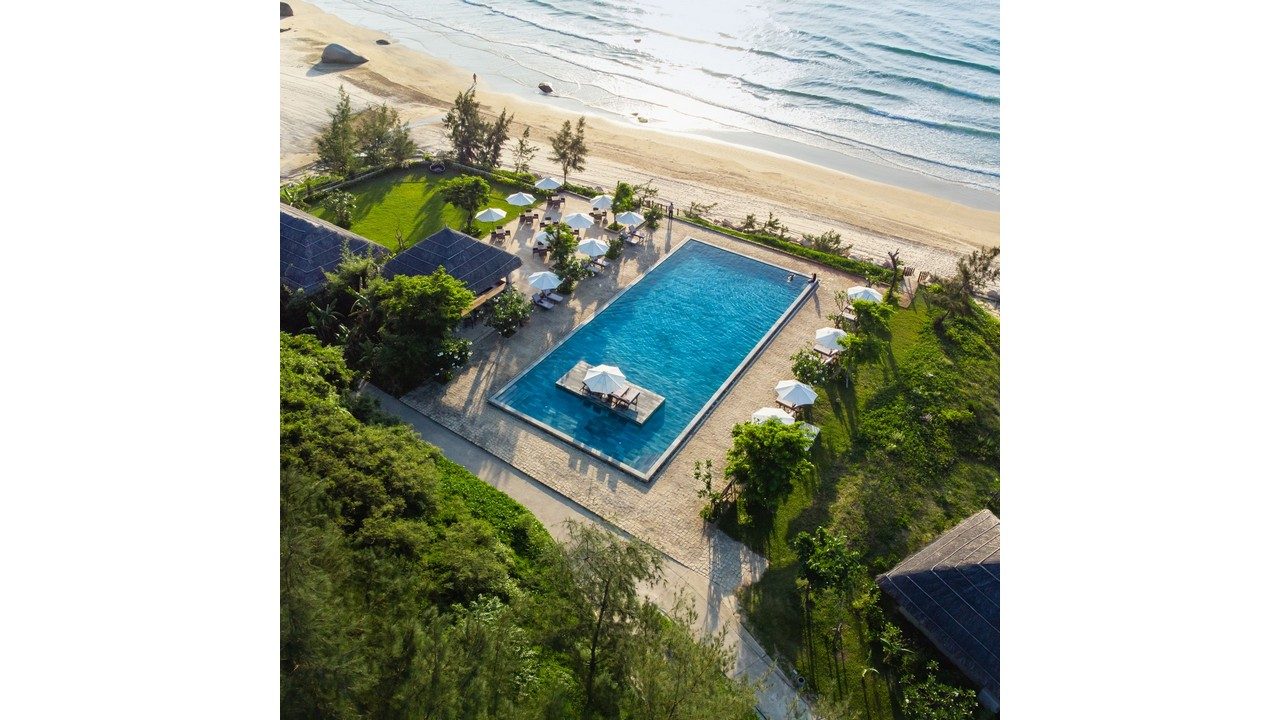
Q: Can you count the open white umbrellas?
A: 14